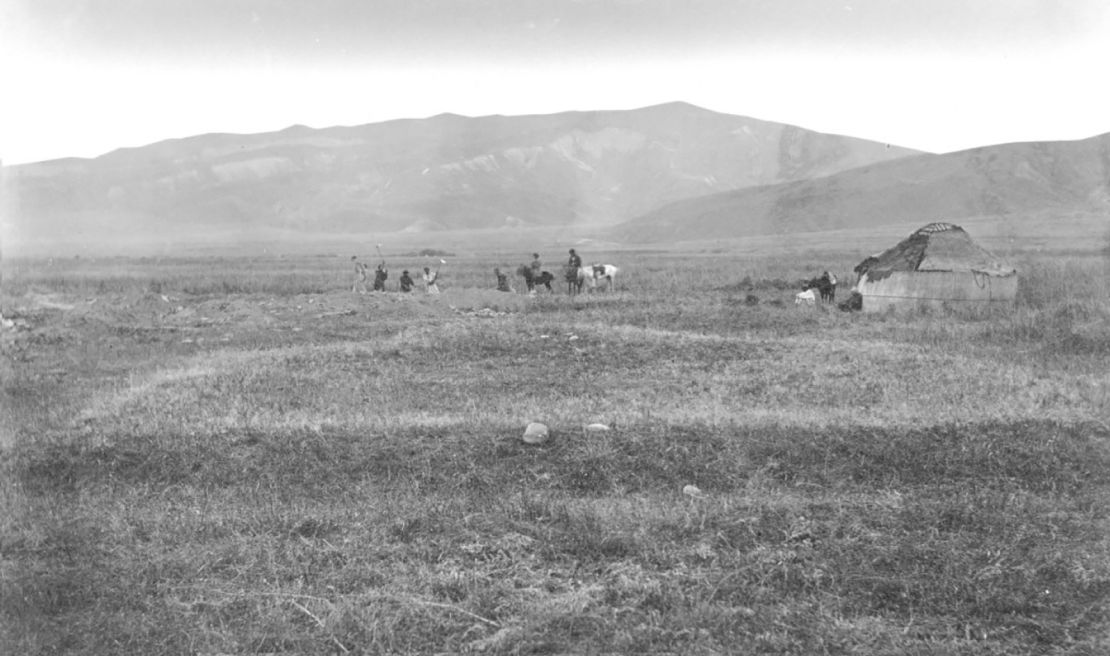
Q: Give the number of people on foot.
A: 5